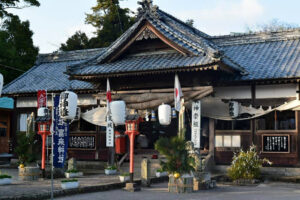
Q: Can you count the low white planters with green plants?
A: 6